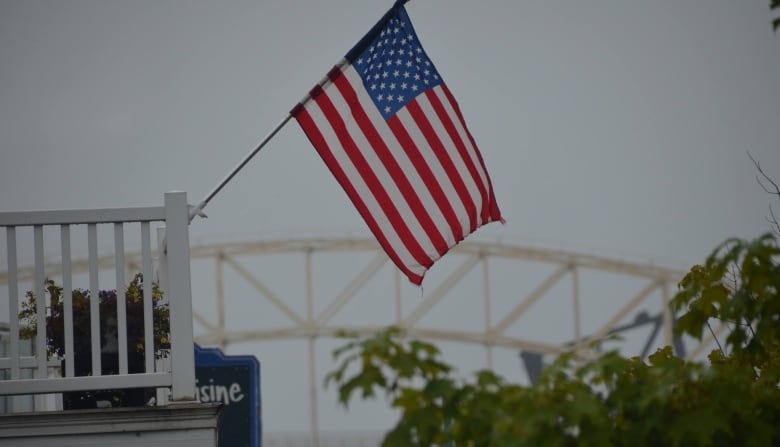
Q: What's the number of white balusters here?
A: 6